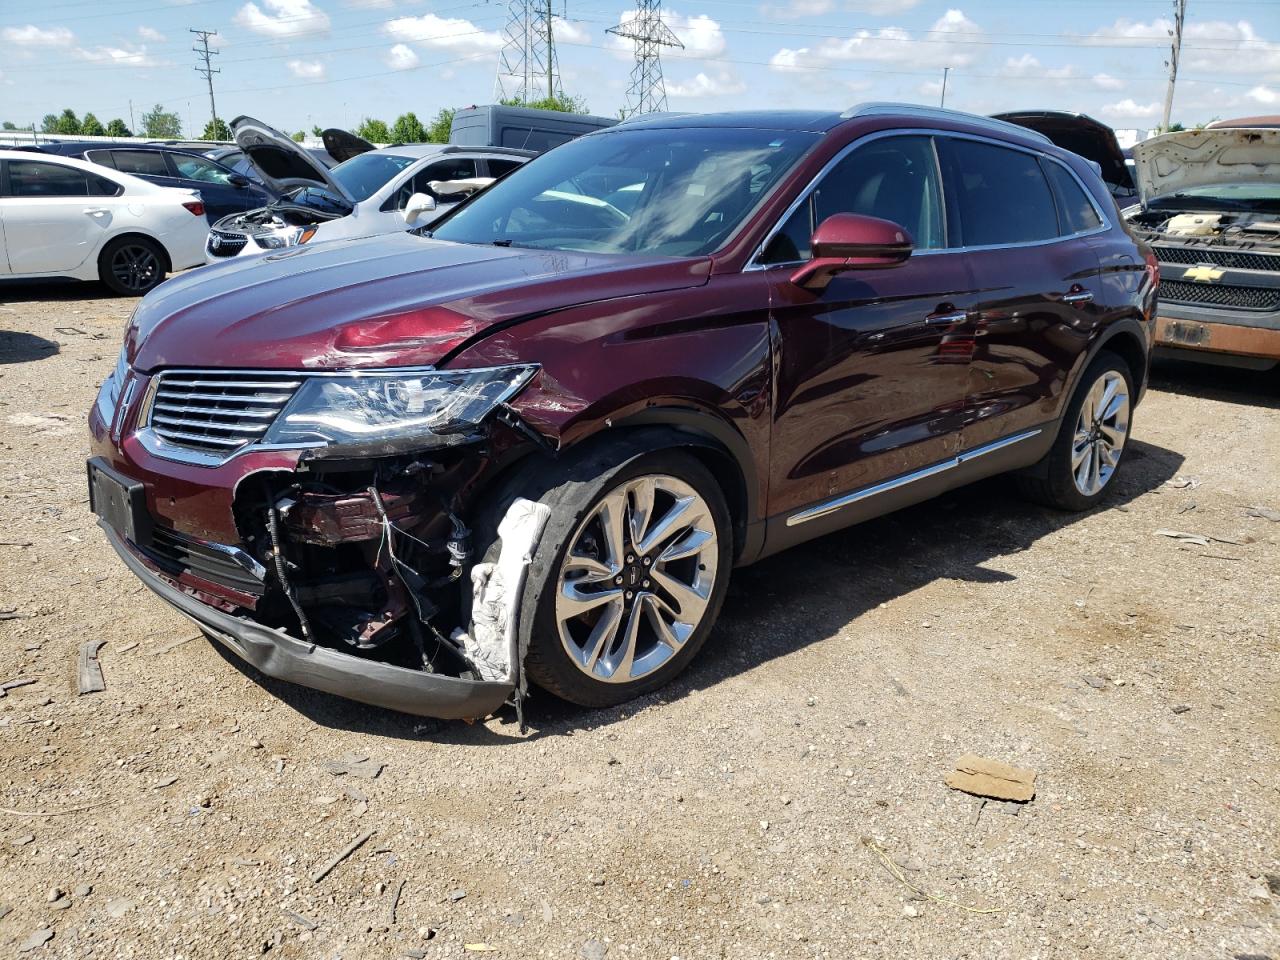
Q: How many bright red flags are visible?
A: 0